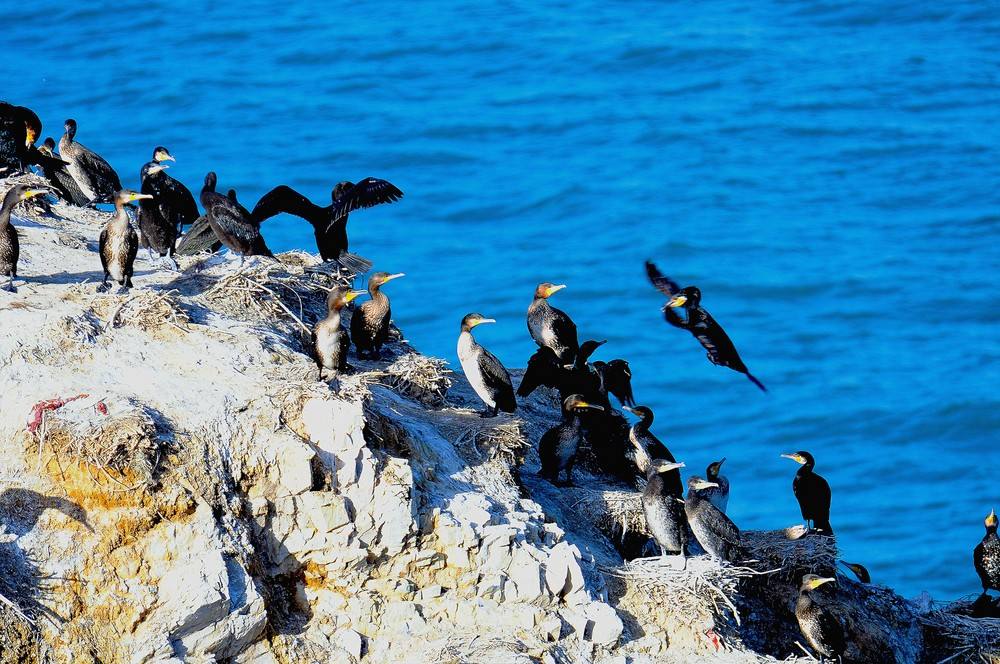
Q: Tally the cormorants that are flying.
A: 1